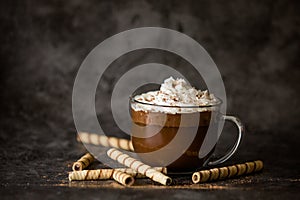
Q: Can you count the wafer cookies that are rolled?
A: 6